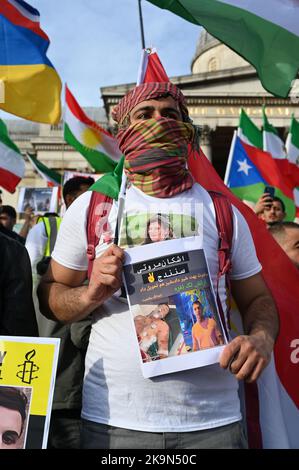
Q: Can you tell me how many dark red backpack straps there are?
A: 2